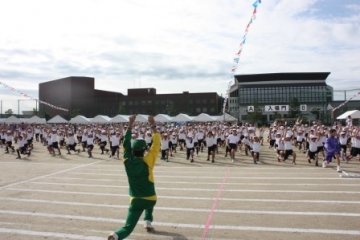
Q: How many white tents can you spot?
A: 12